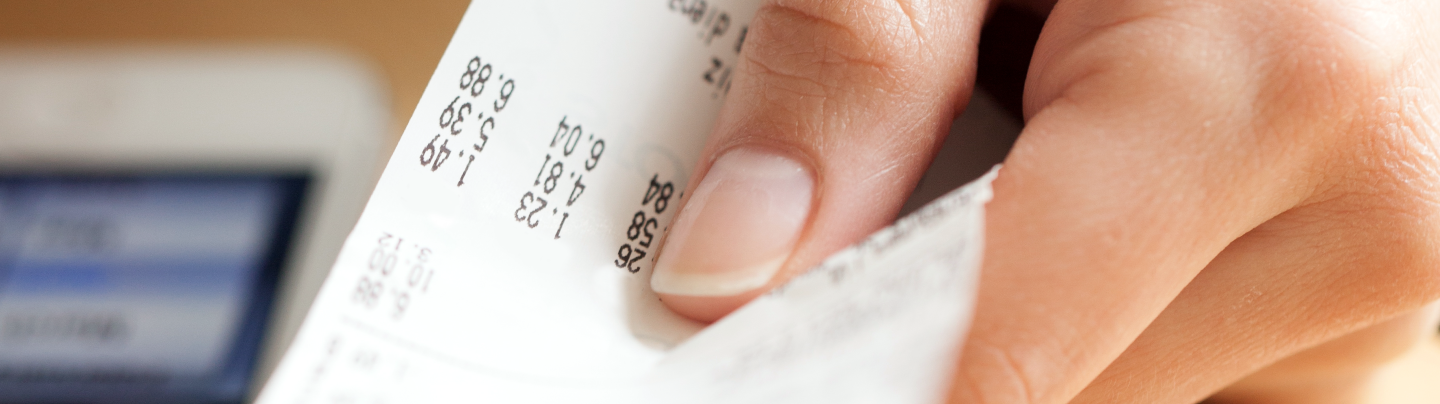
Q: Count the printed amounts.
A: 12